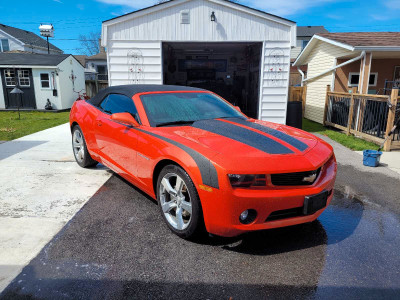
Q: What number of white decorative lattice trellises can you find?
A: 2